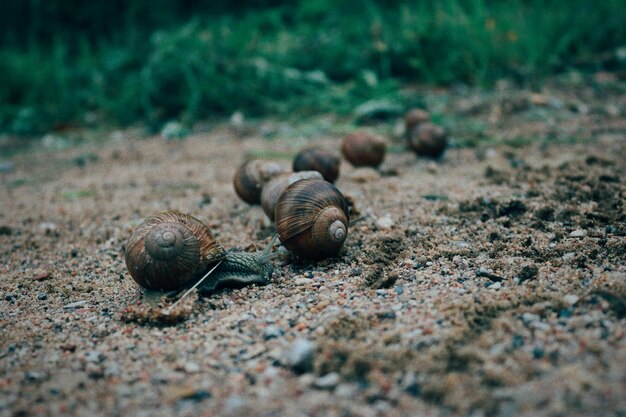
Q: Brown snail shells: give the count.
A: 8